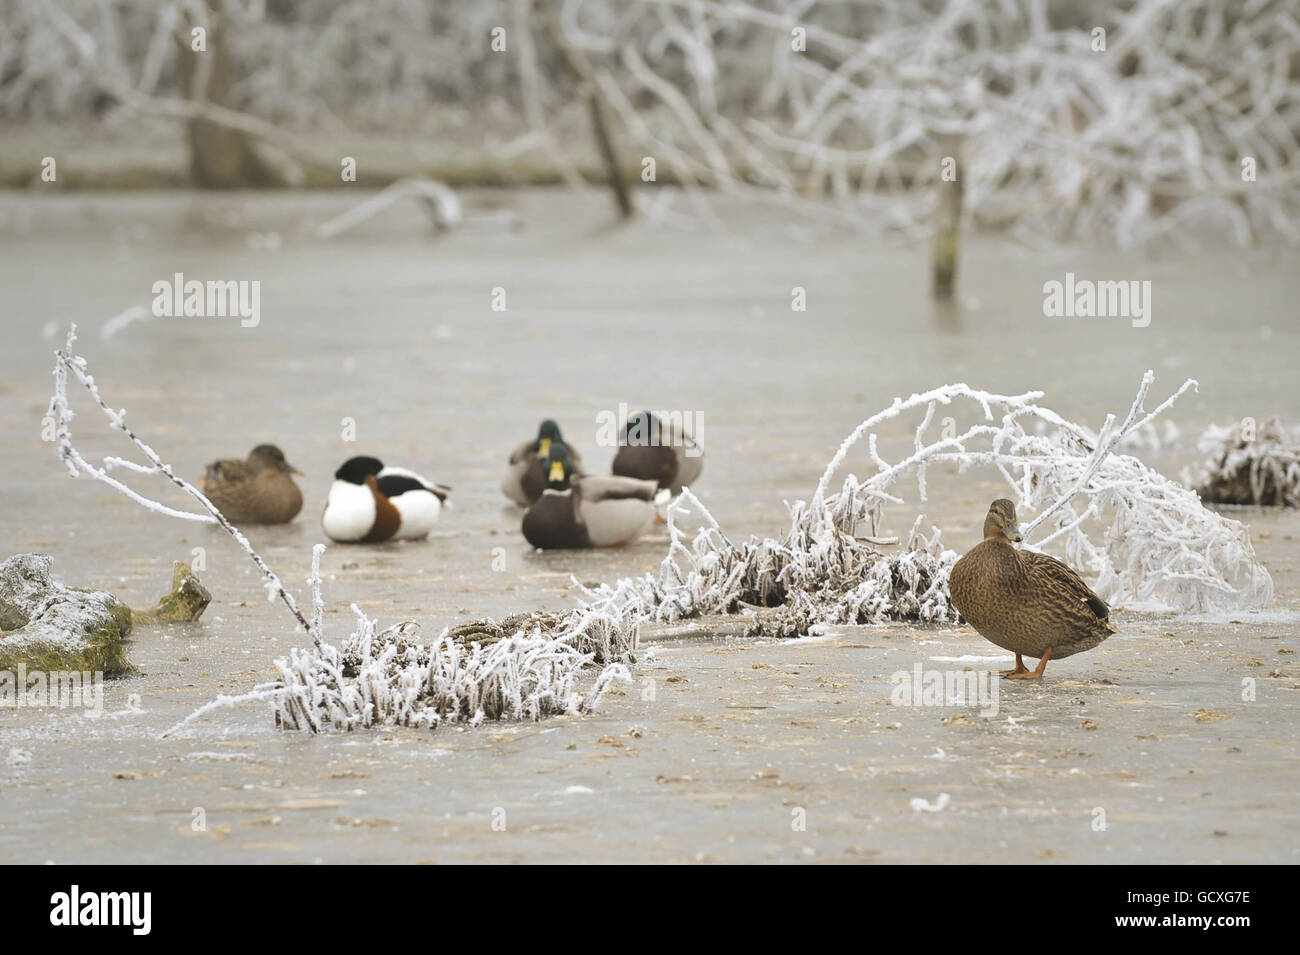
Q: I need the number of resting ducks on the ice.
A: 5